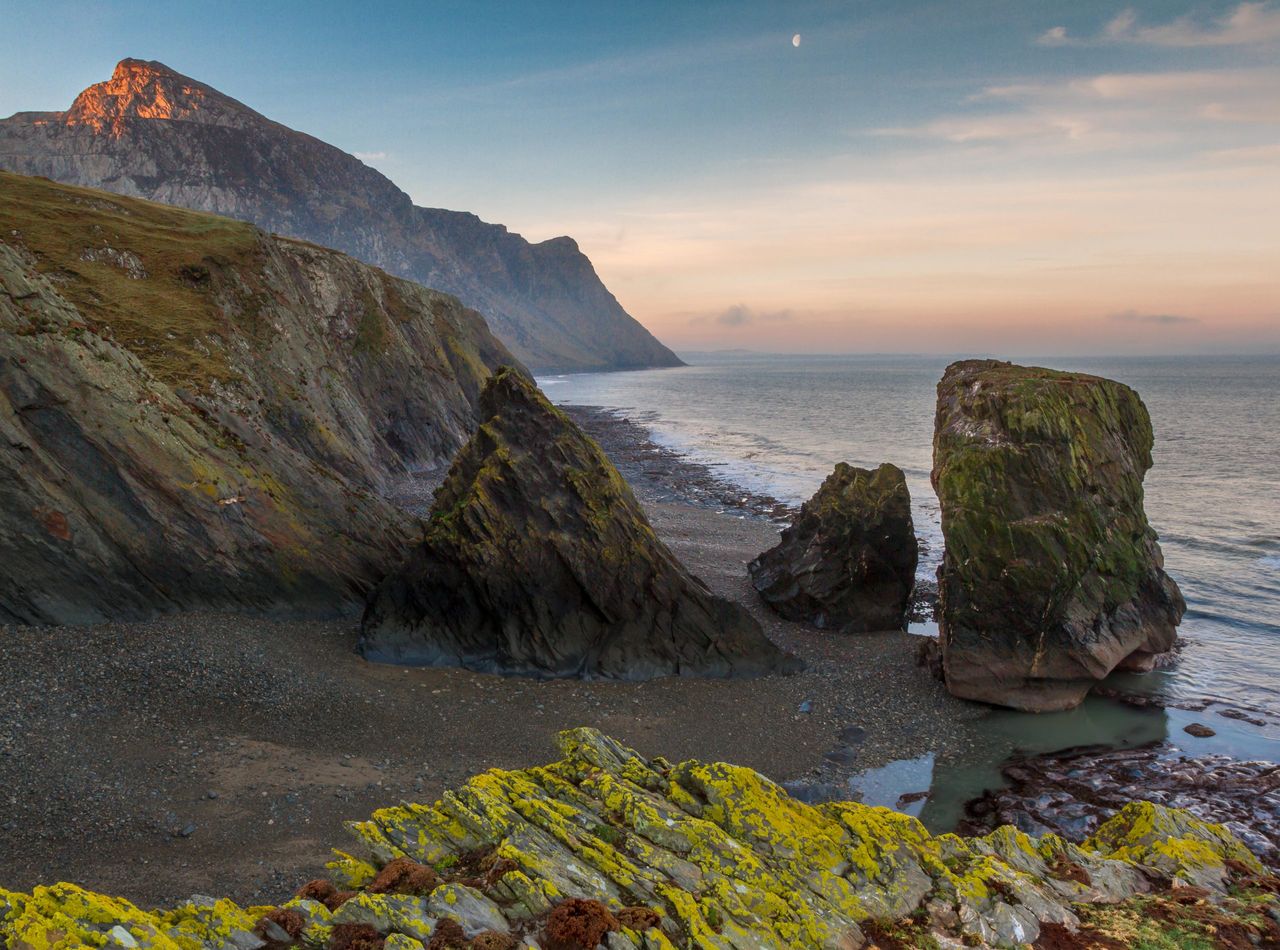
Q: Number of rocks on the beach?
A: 3